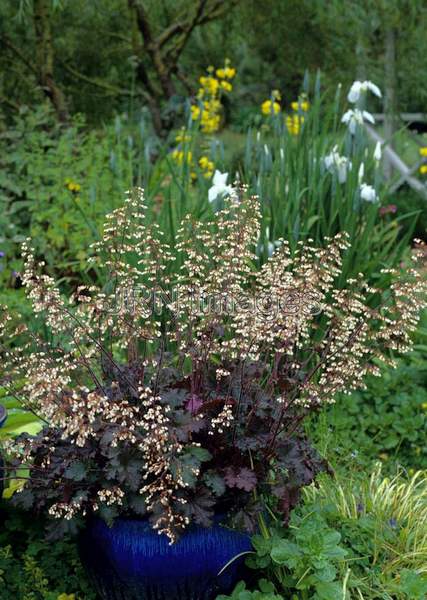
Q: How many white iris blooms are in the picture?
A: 5